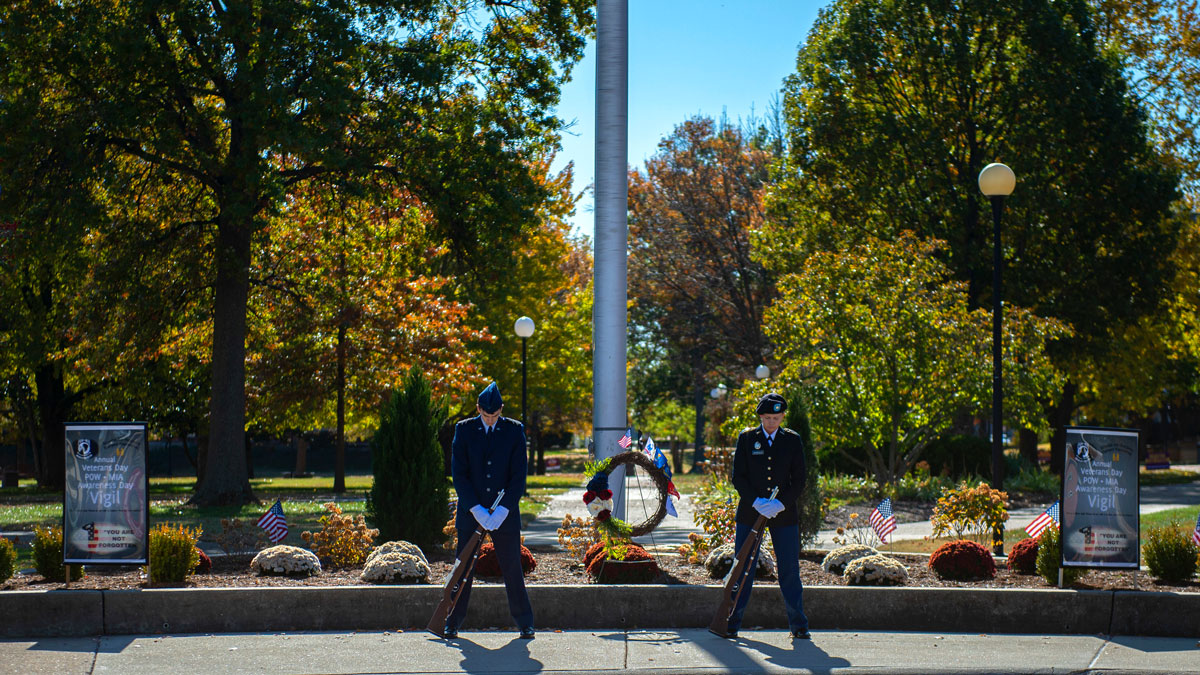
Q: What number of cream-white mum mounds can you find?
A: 6